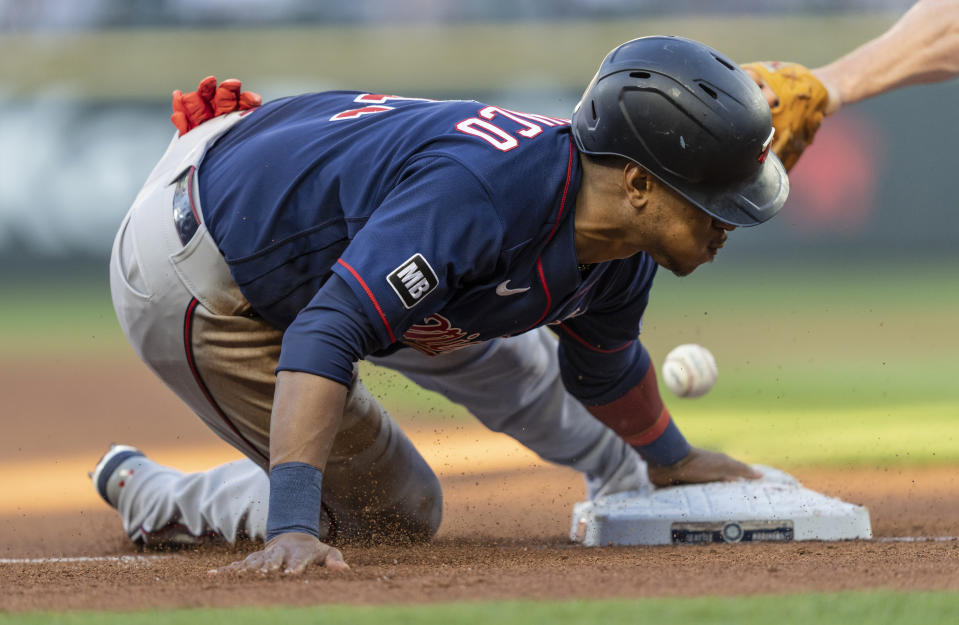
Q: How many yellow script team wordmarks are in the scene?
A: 0